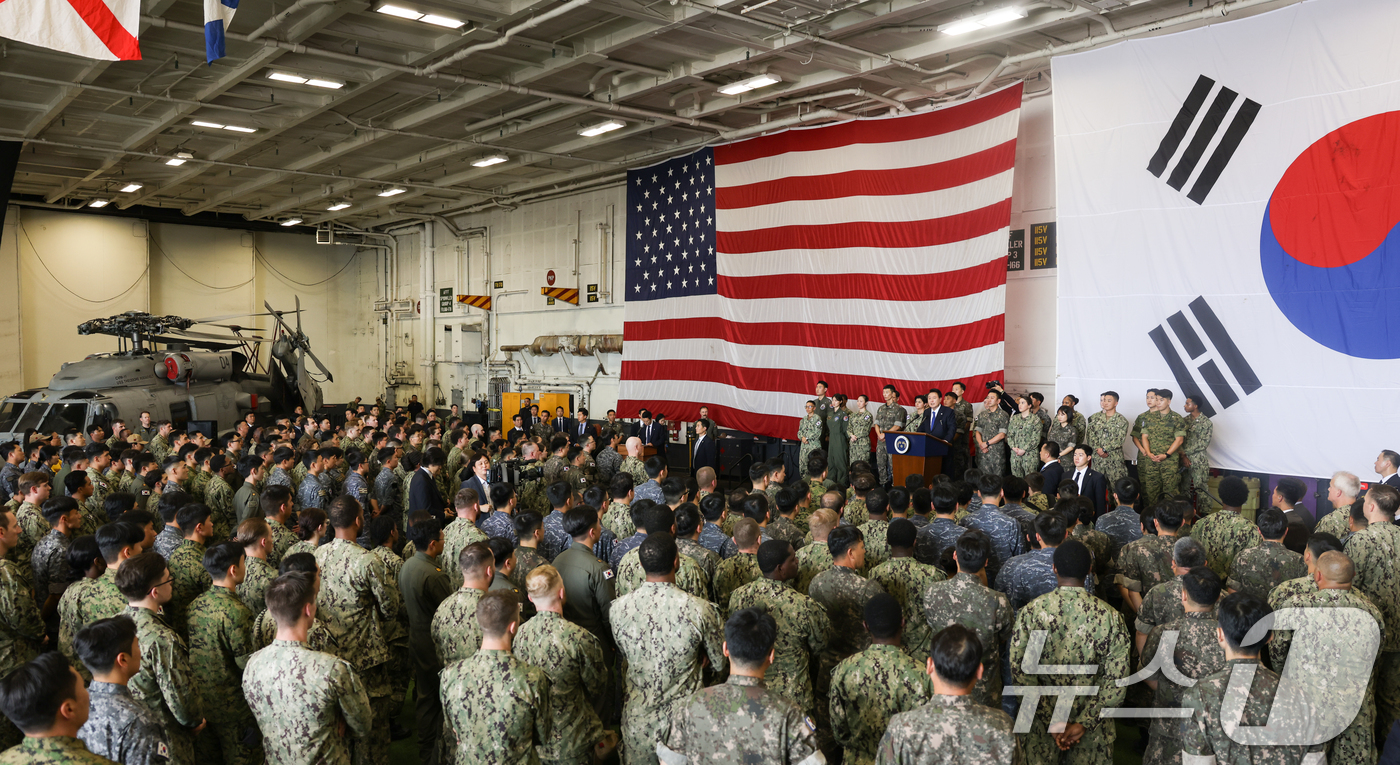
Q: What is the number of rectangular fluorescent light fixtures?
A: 13